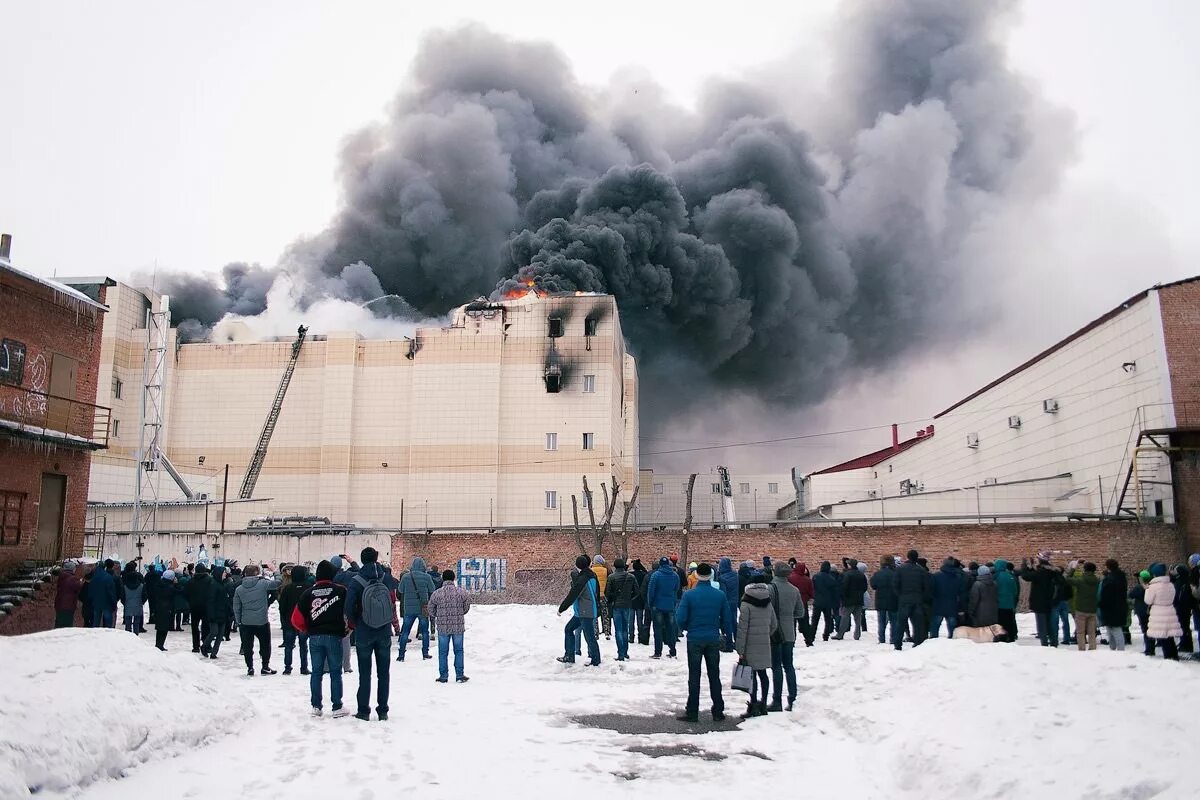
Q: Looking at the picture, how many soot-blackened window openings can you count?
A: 3